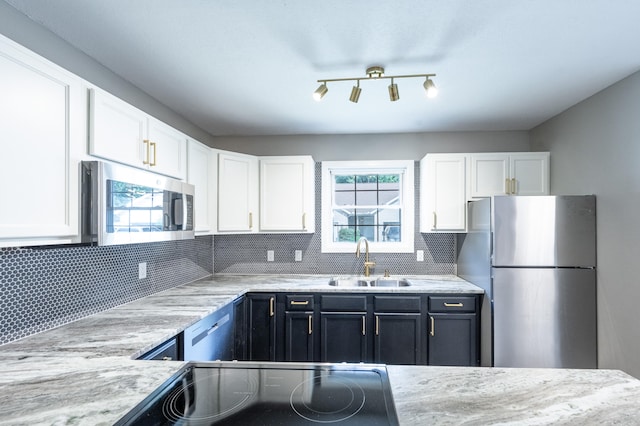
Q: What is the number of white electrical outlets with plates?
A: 4